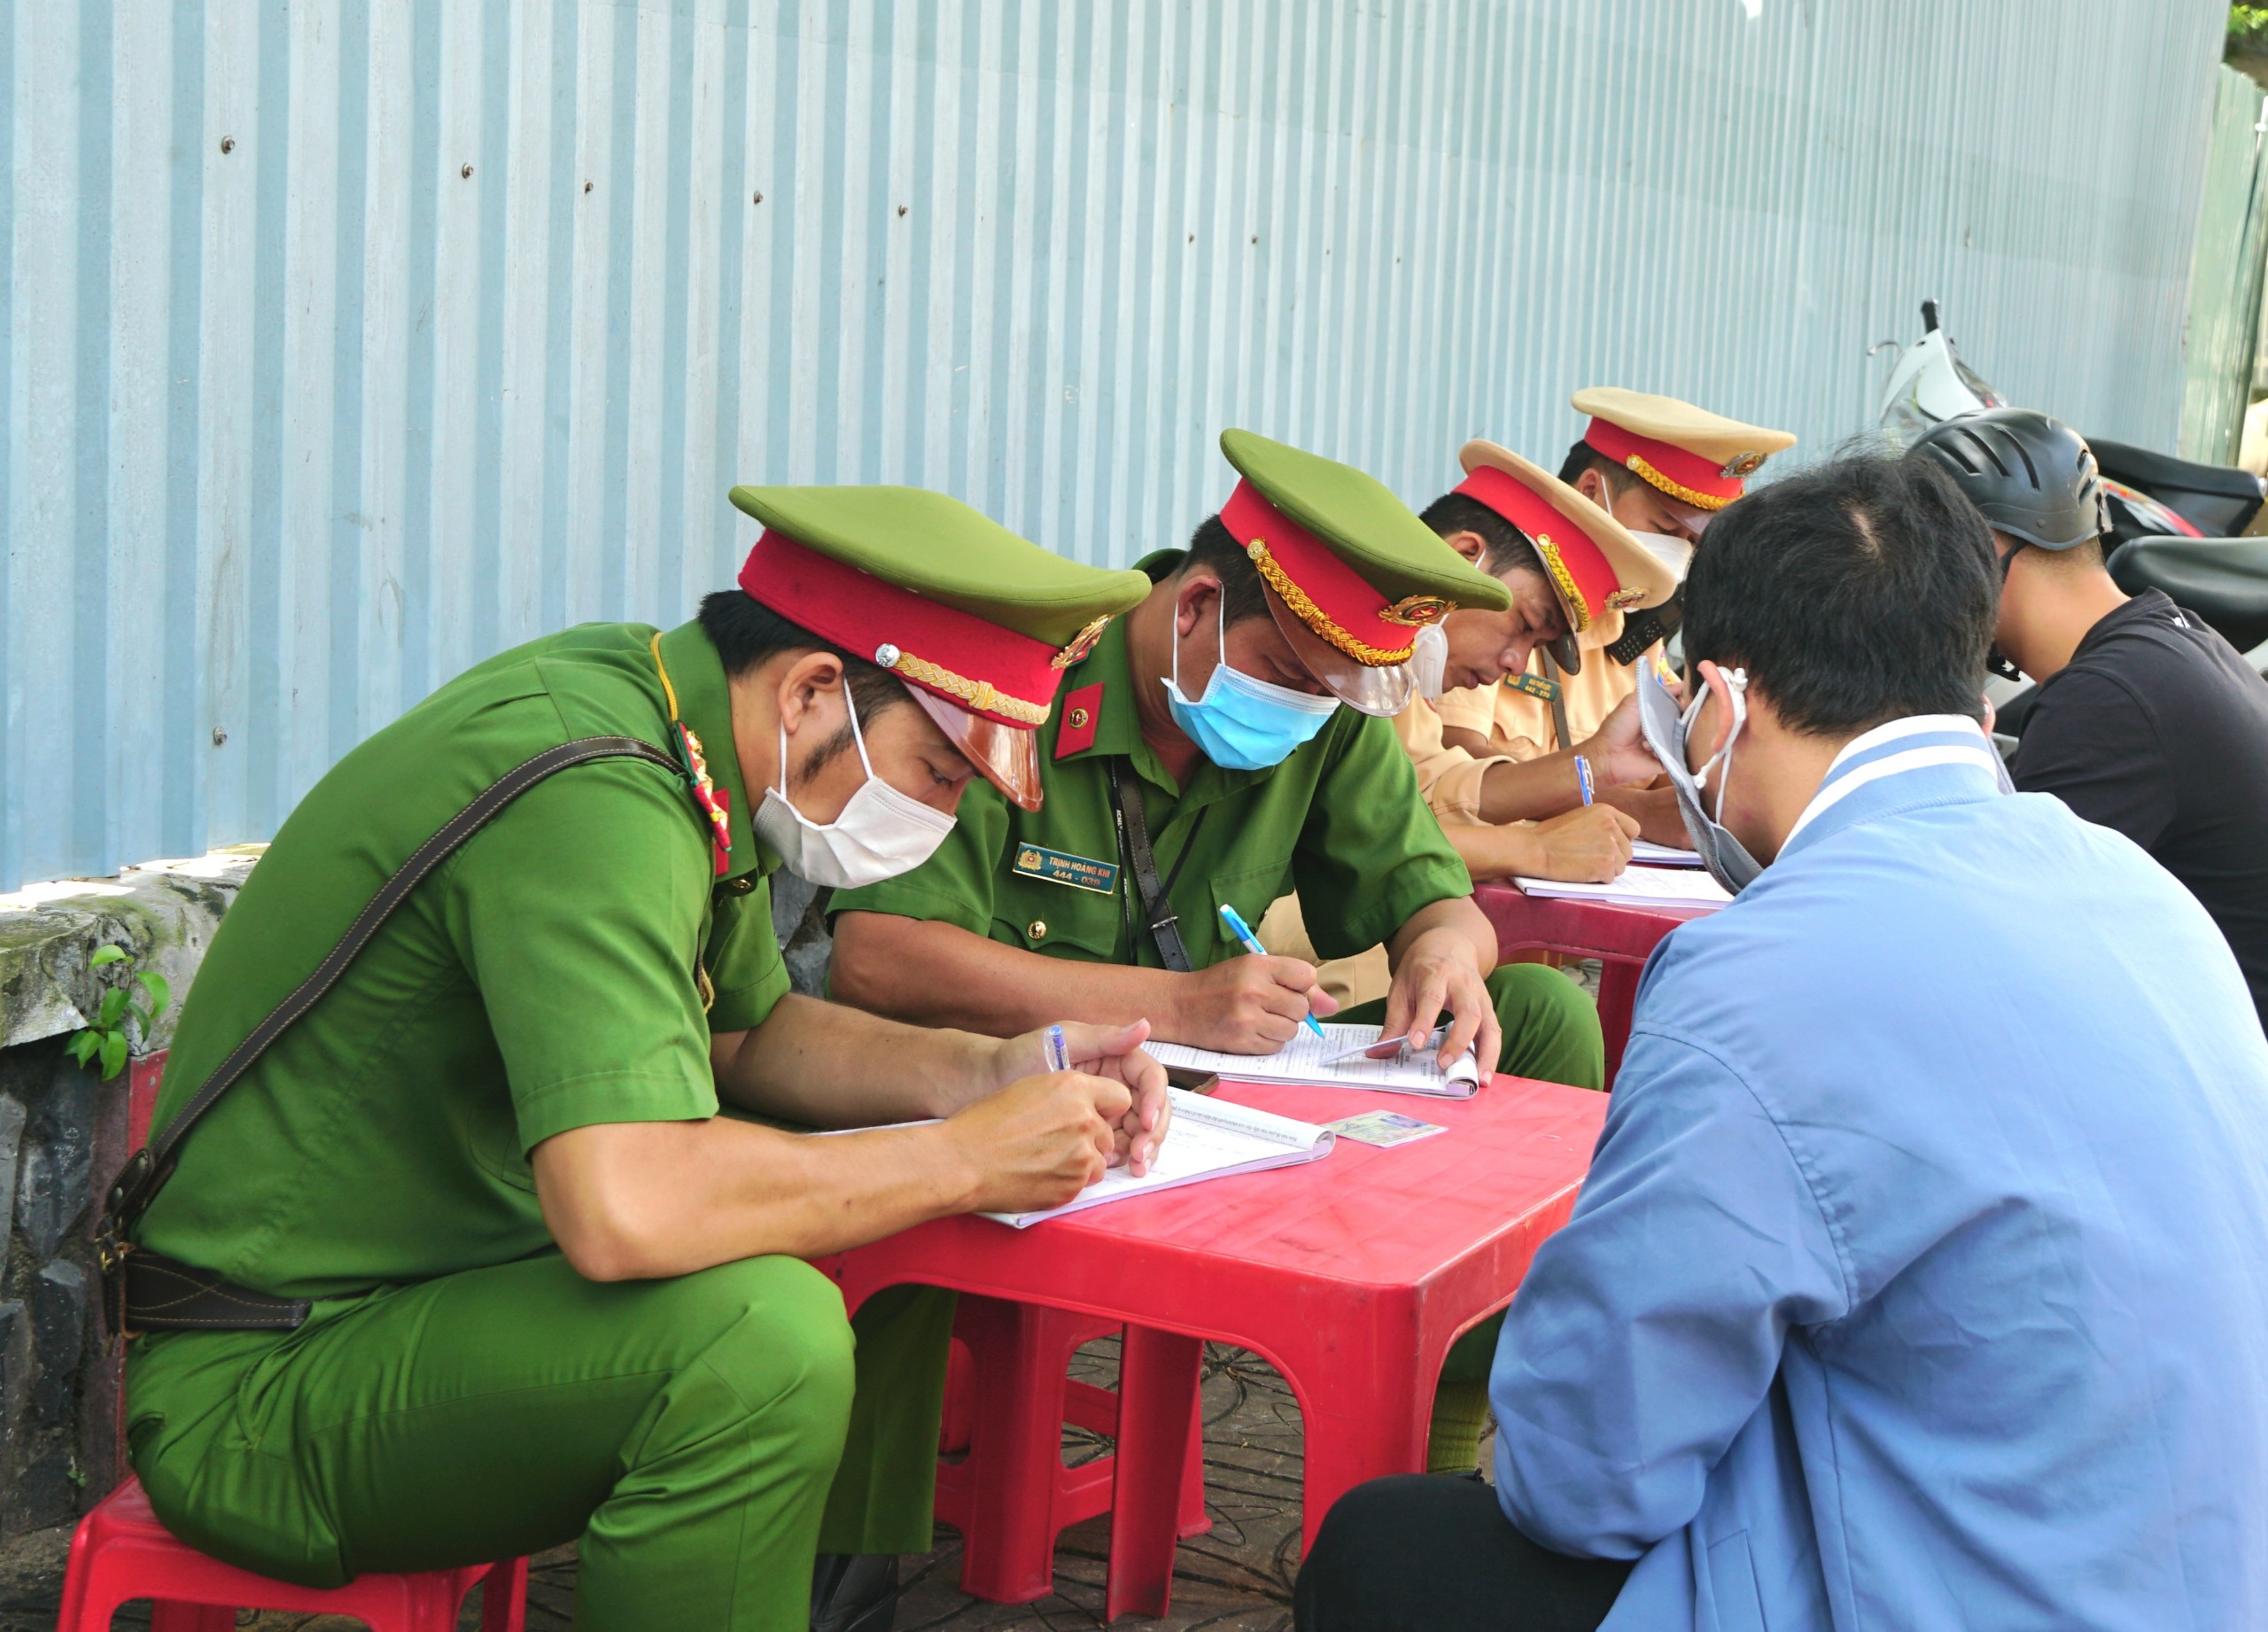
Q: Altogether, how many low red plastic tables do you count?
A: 2